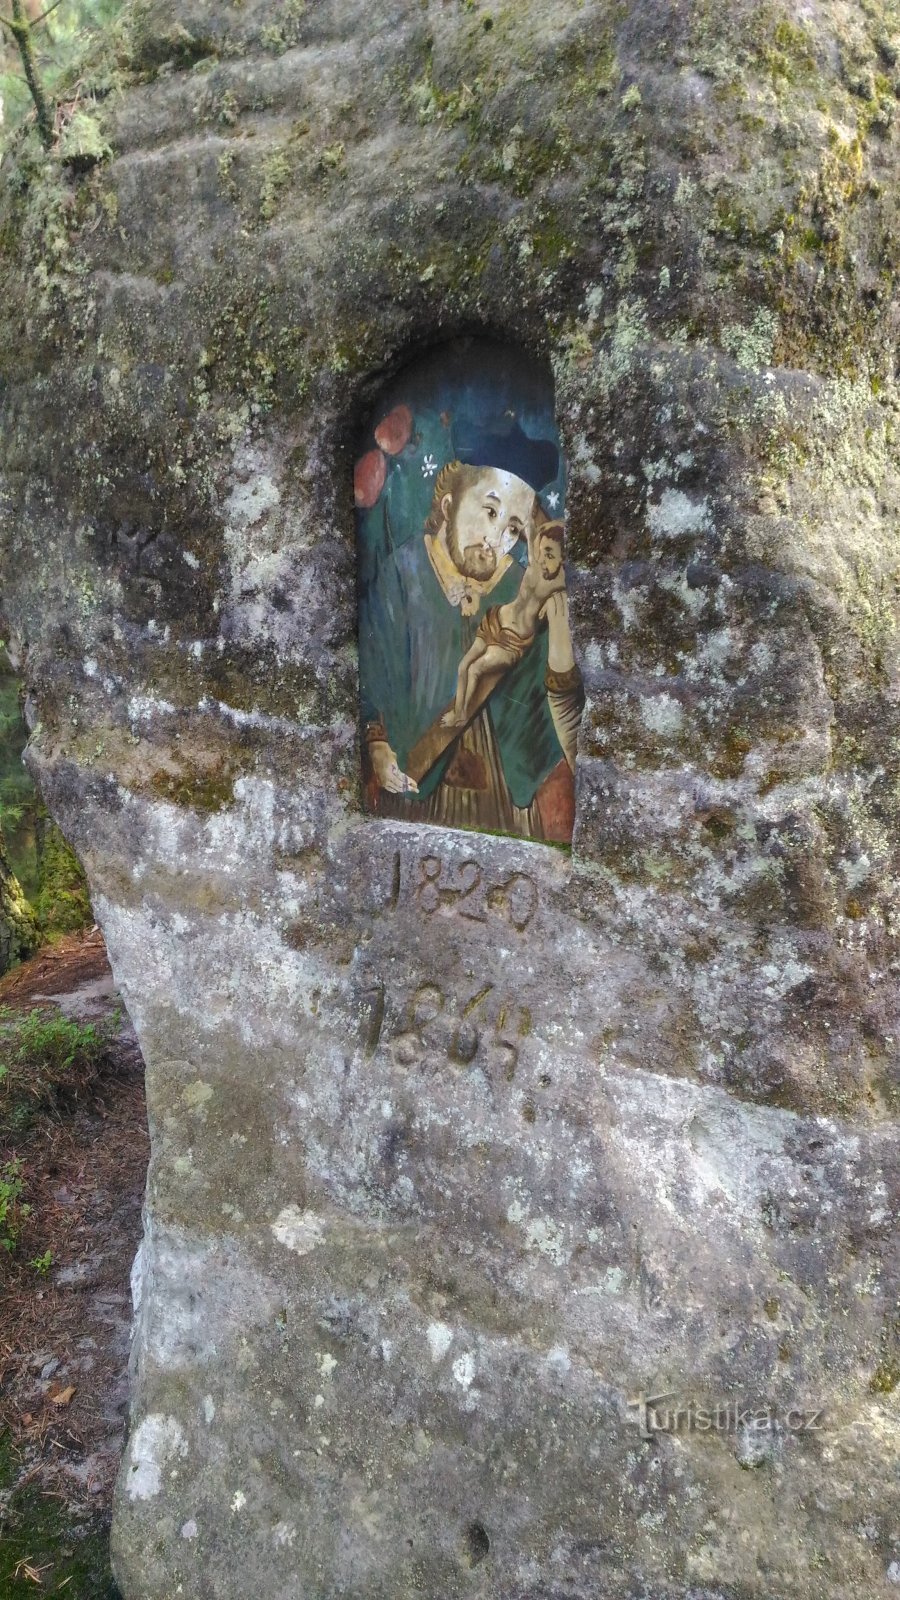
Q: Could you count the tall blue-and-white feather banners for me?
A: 0